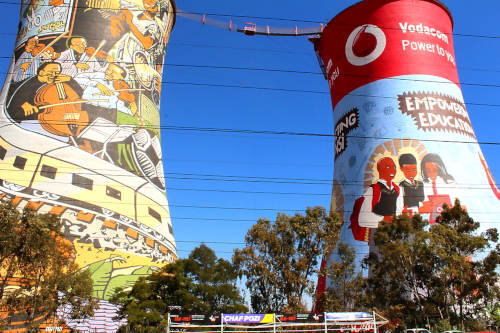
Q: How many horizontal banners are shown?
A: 4